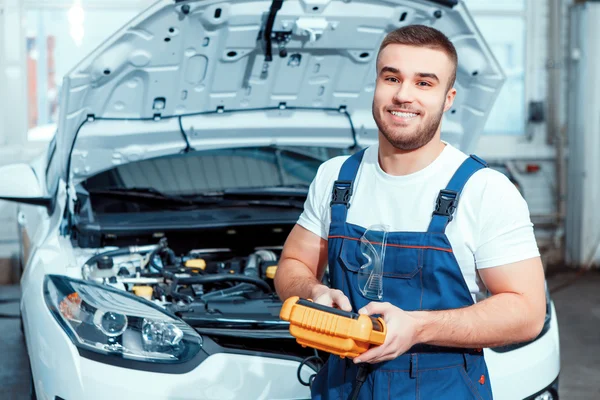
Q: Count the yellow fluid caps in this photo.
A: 3